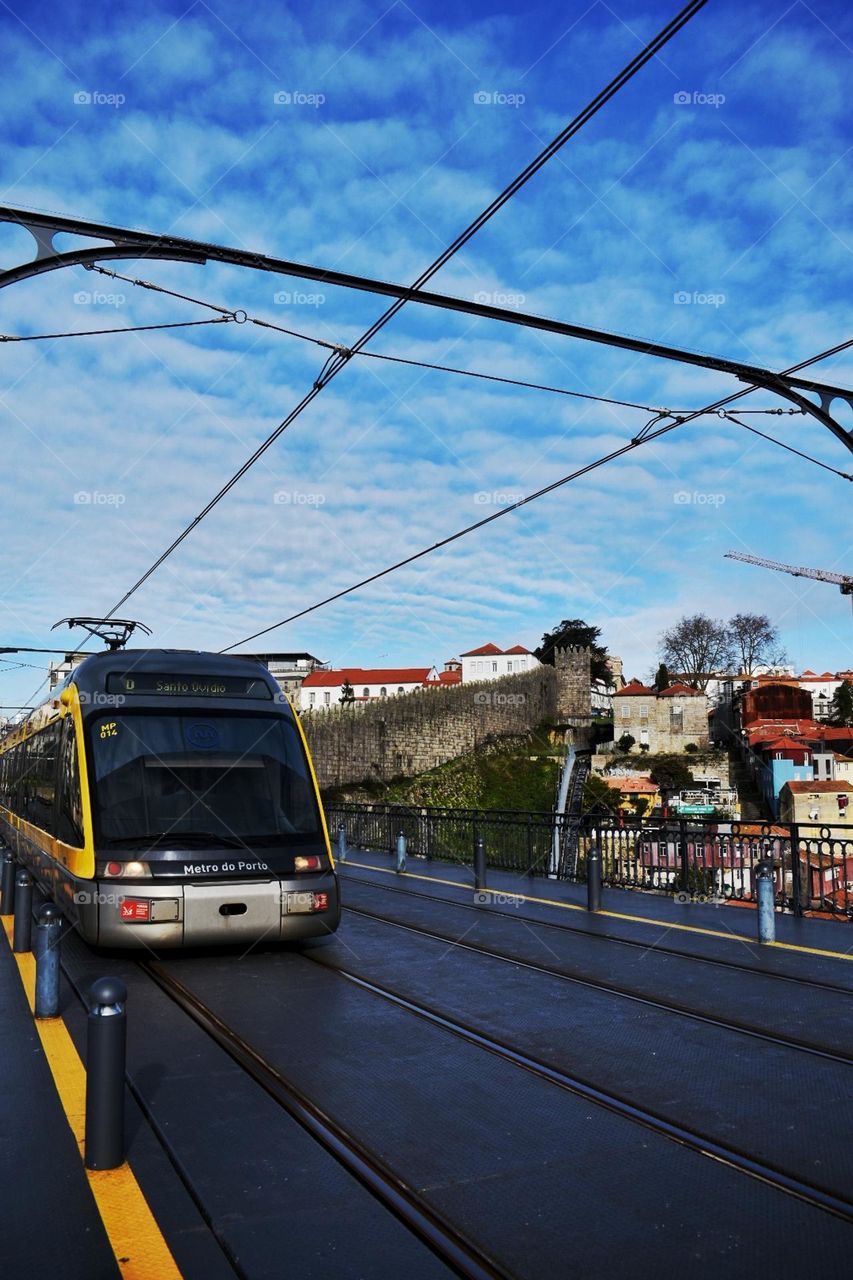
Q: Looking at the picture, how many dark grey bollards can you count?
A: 5